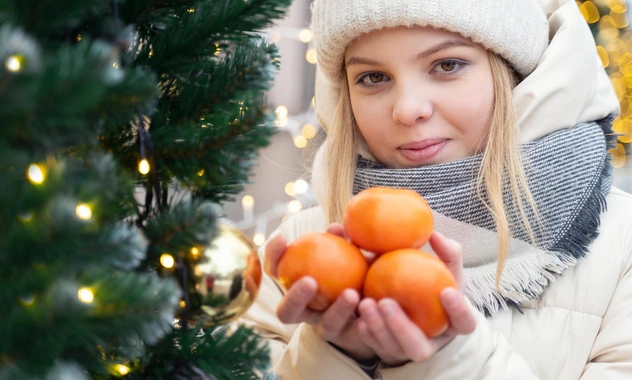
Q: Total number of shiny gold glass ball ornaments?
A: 1